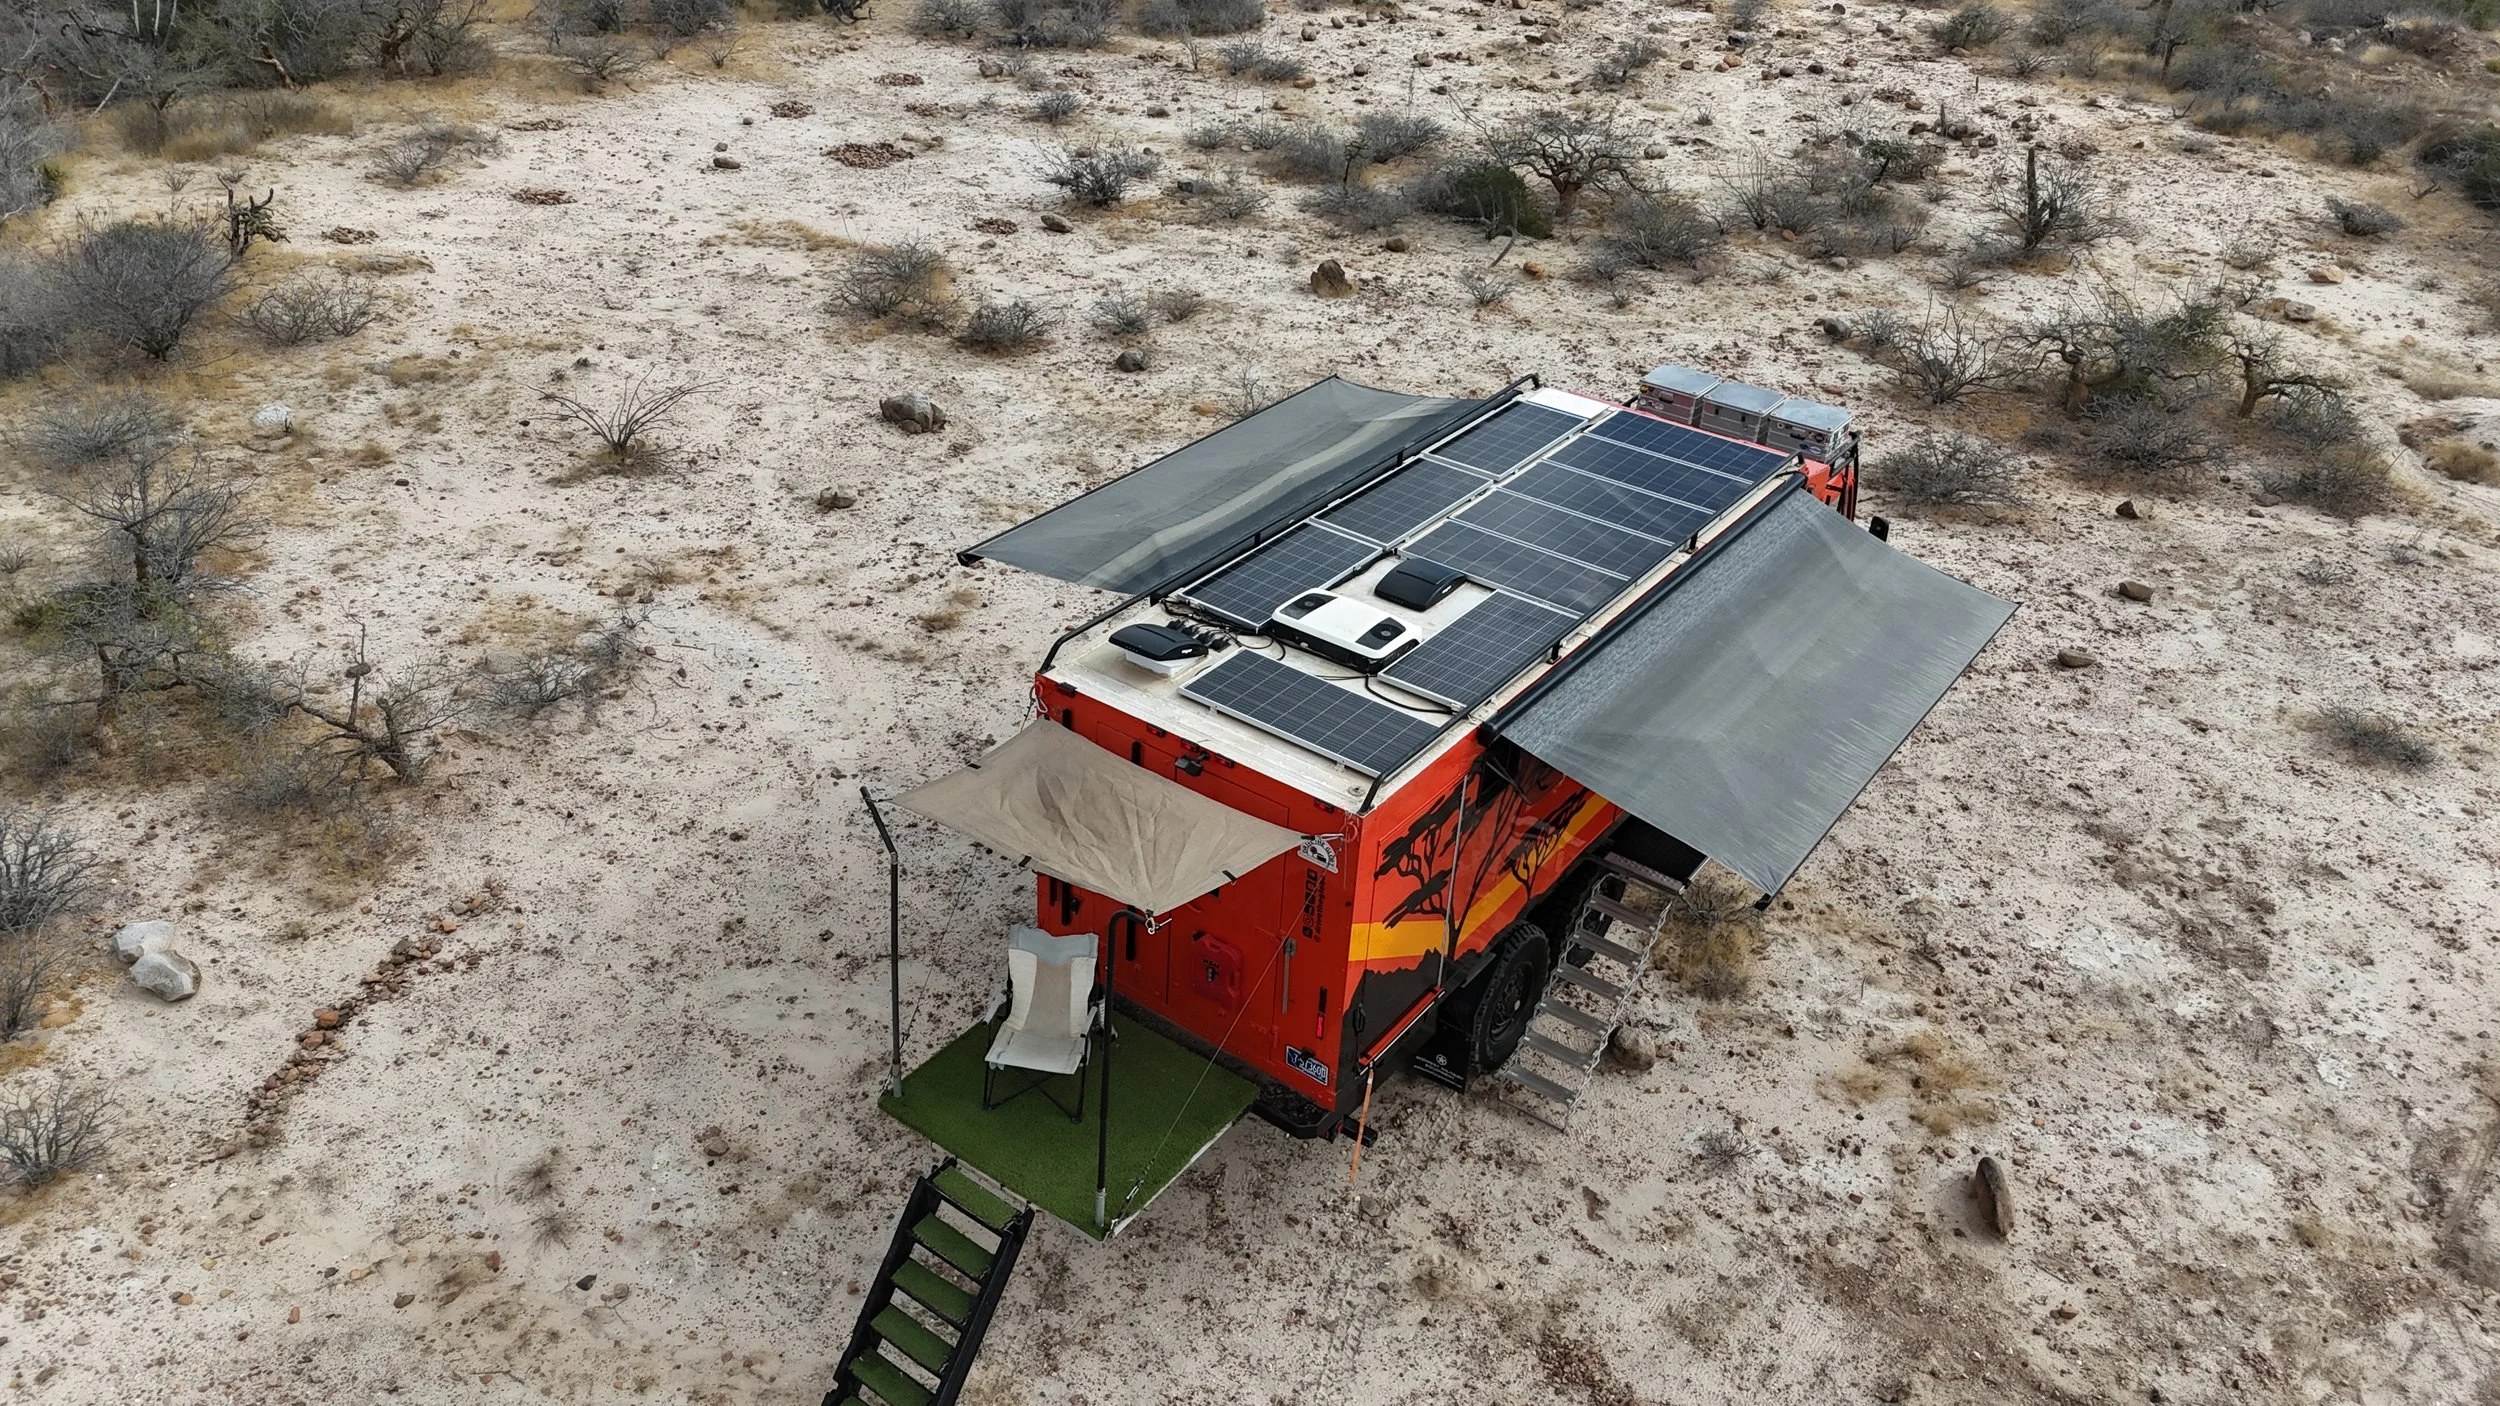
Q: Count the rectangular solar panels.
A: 10